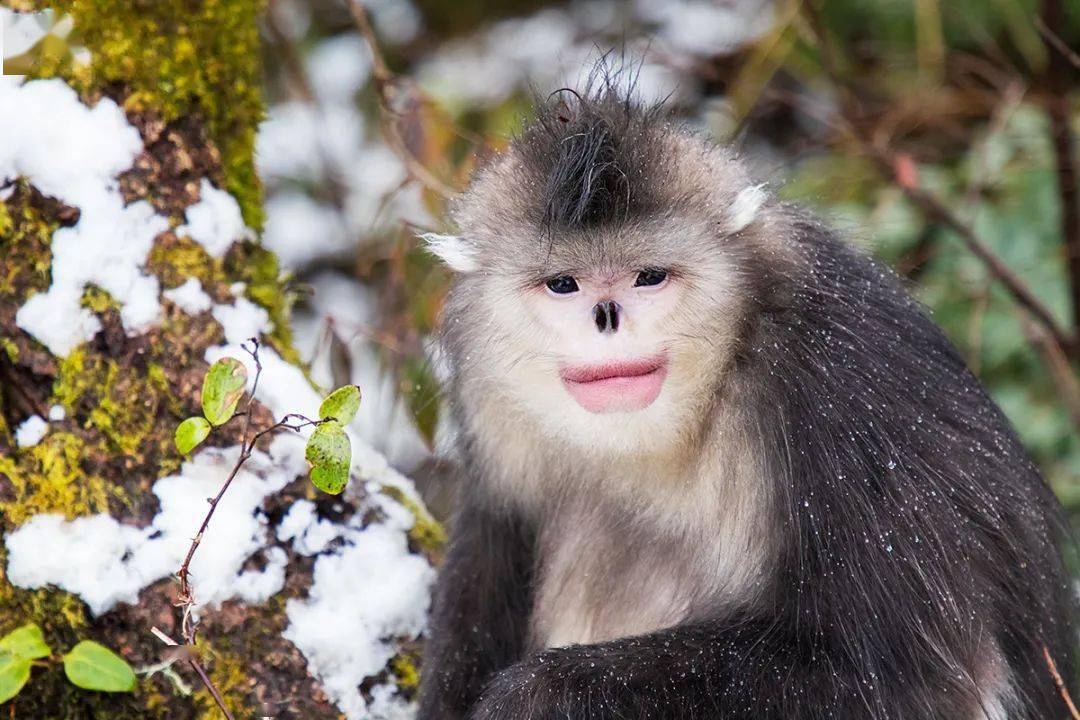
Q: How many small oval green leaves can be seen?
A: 7